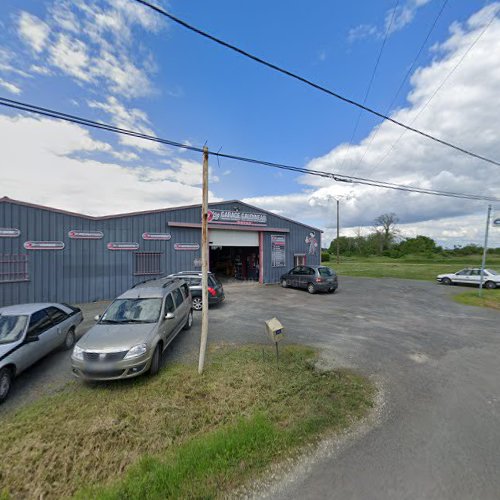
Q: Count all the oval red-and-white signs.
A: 6